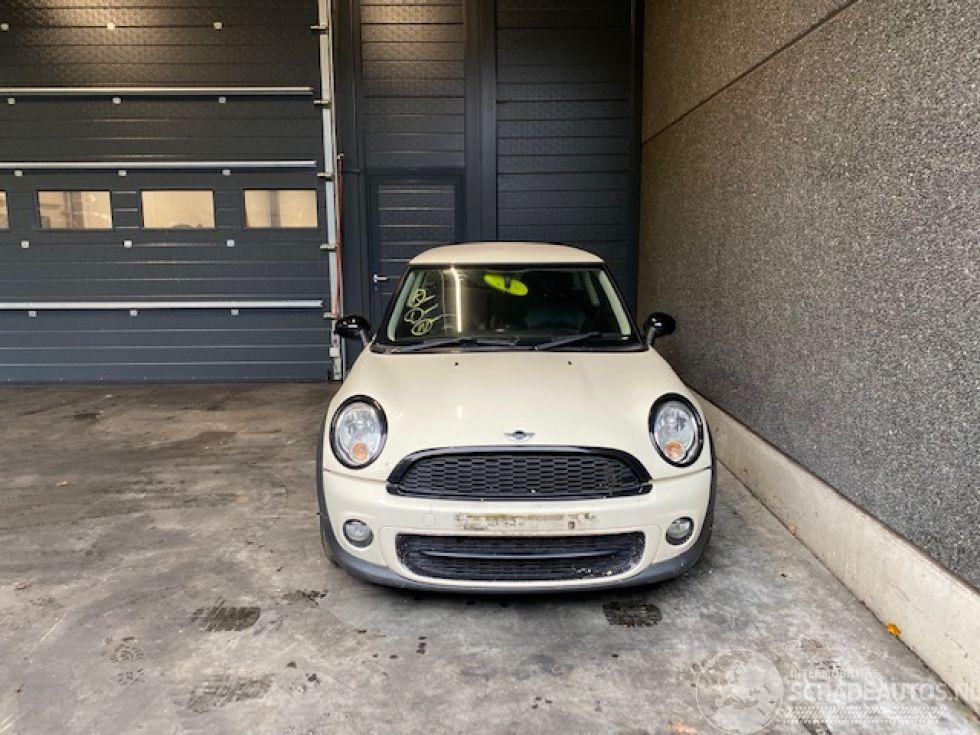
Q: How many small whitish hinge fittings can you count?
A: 15